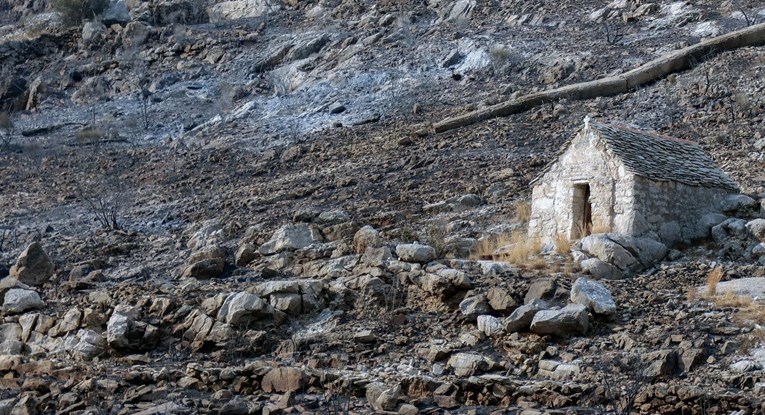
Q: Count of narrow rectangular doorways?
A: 1